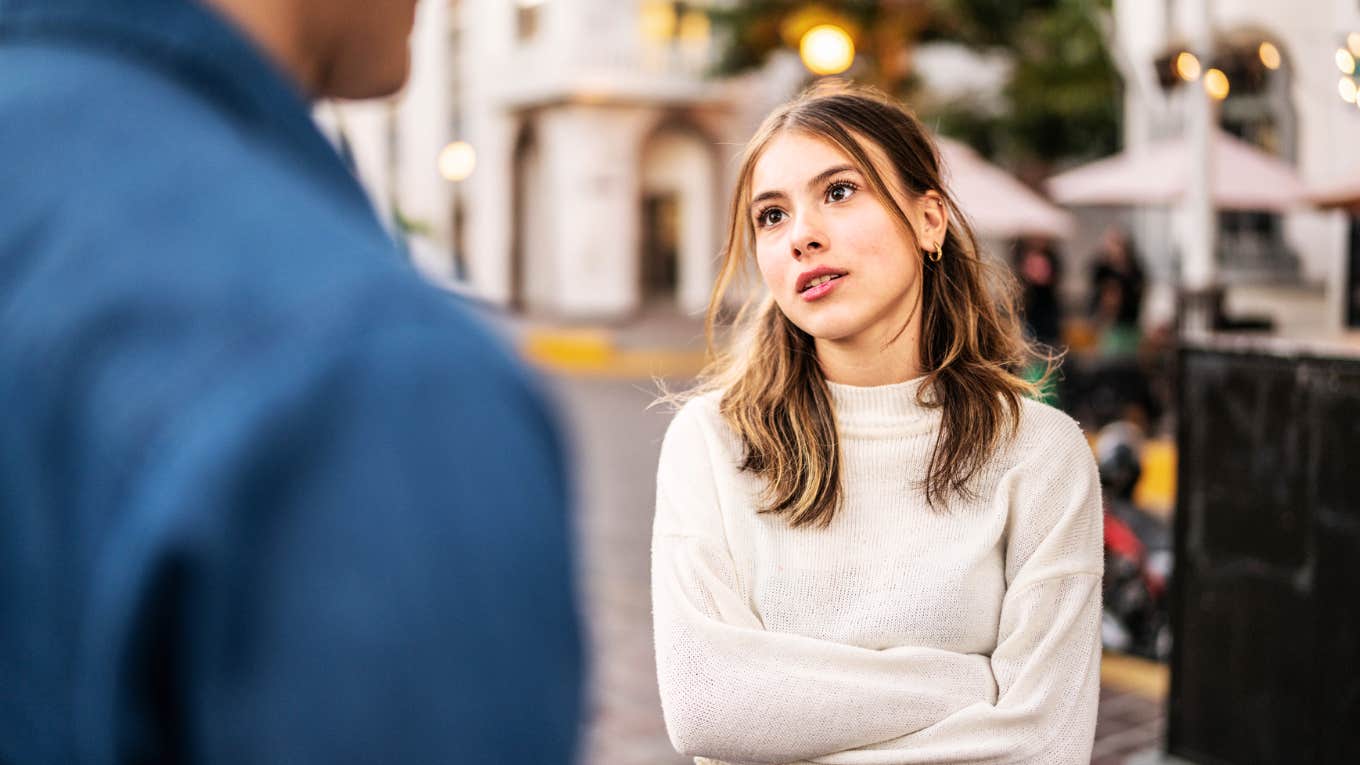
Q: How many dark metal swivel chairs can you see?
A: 0